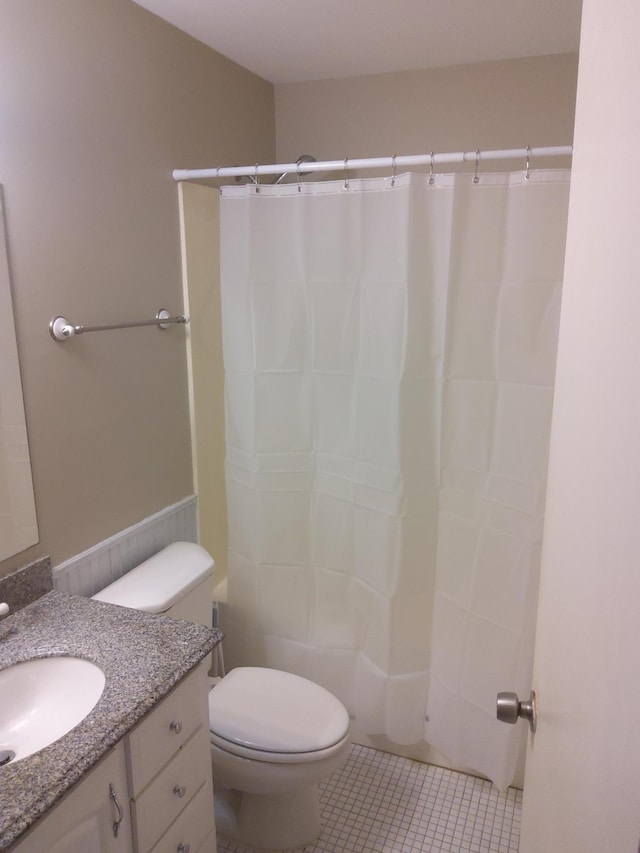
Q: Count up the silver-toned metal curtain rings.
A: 8